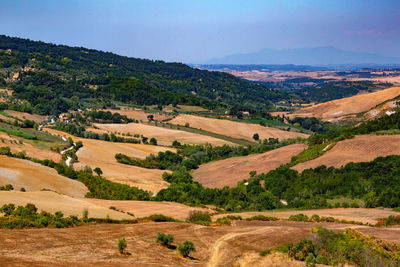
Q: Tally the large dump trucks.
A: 0